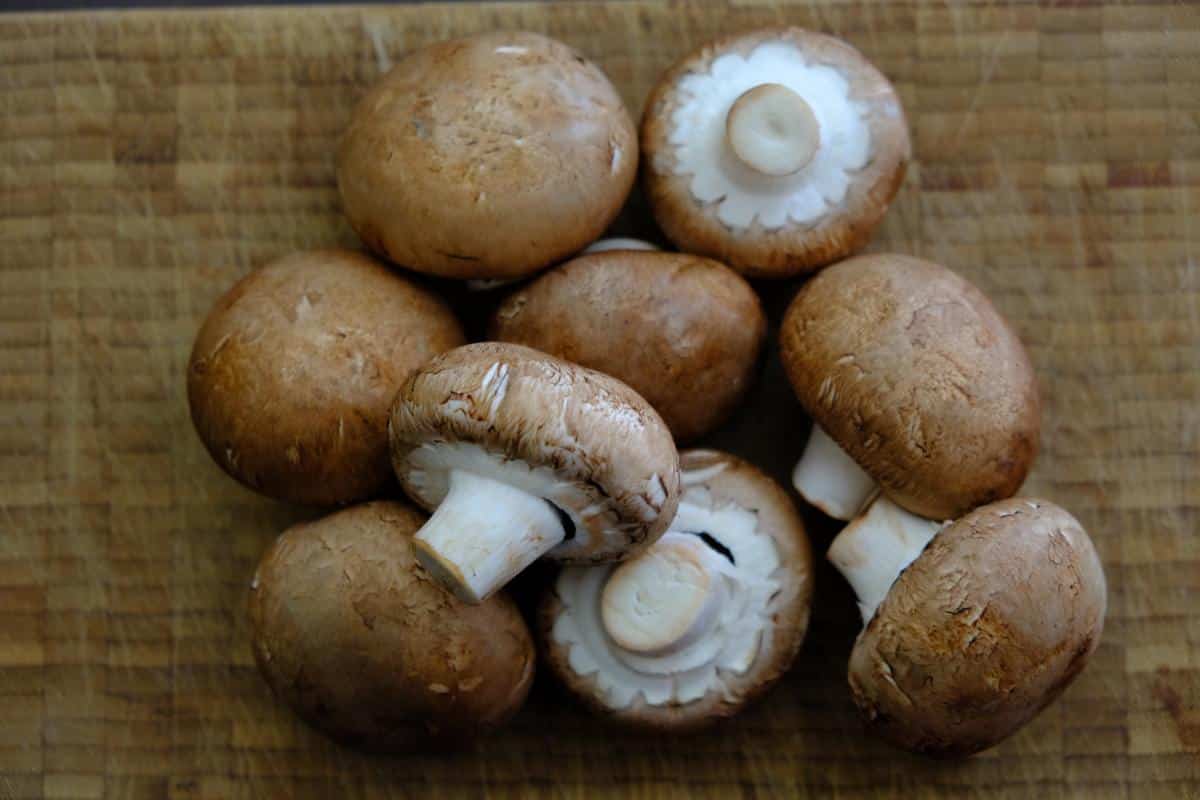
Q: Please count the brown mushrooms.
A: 9